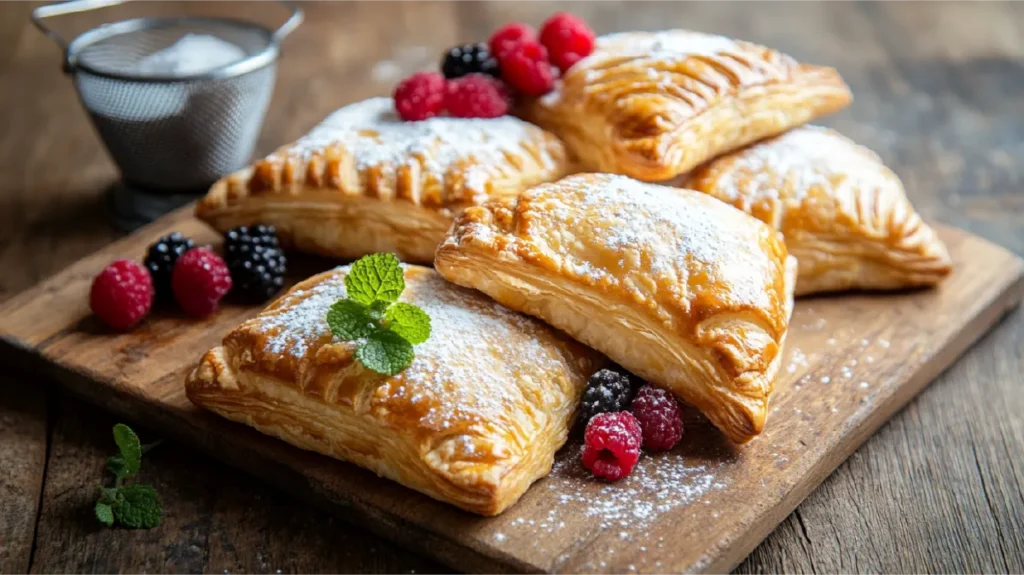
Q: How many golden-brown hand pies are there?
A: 5